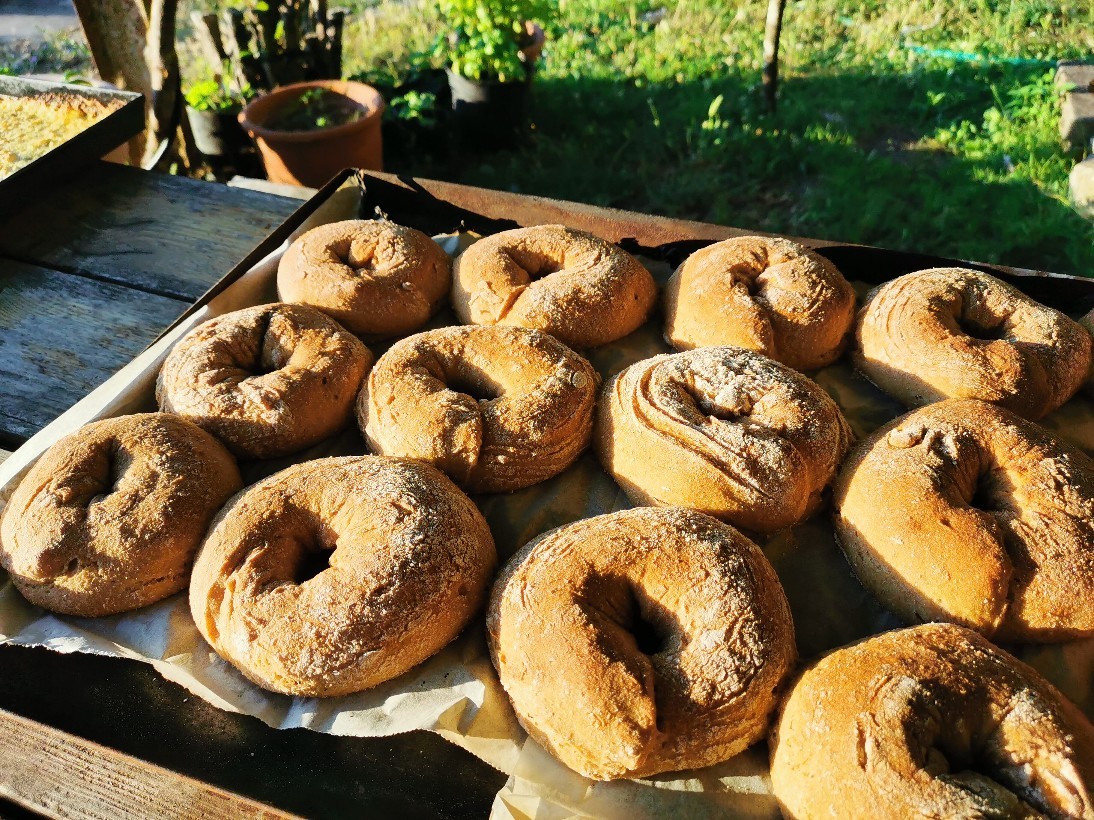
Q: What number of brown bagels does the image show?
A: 12